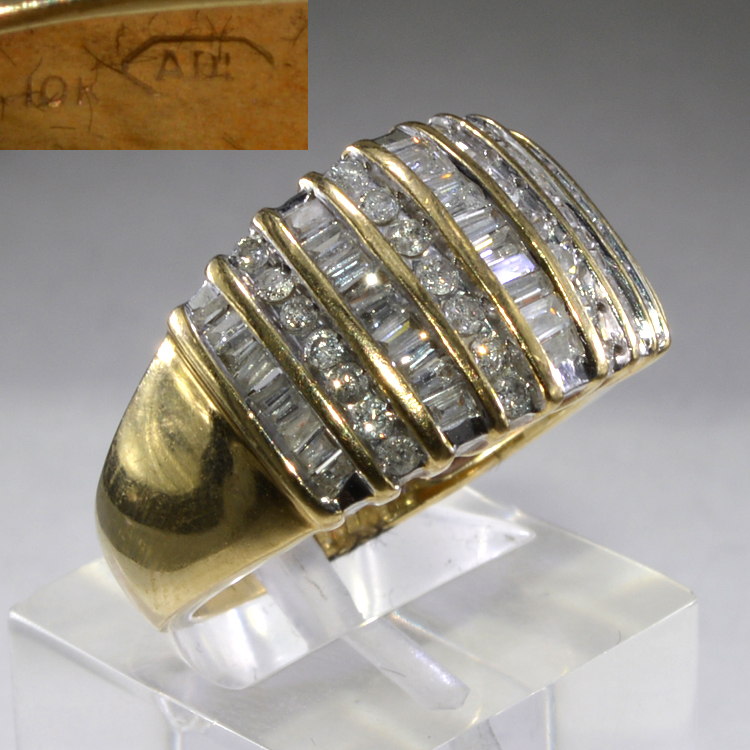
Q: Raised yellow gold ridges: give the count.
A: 9